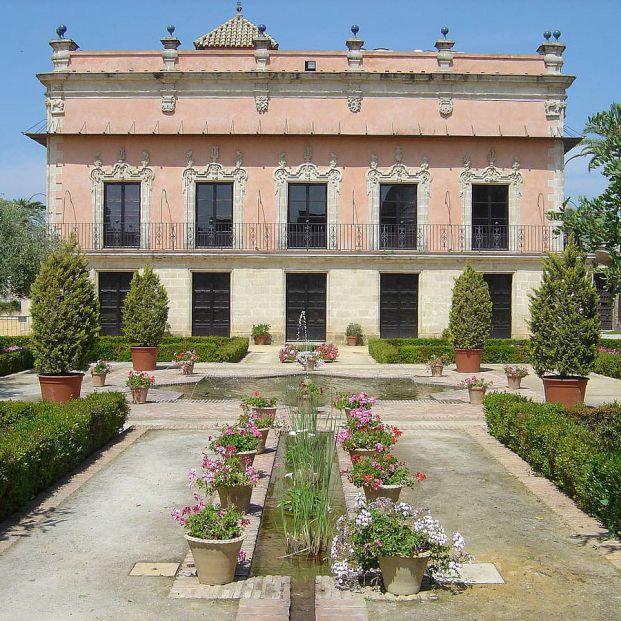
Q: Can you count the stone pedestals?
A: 6